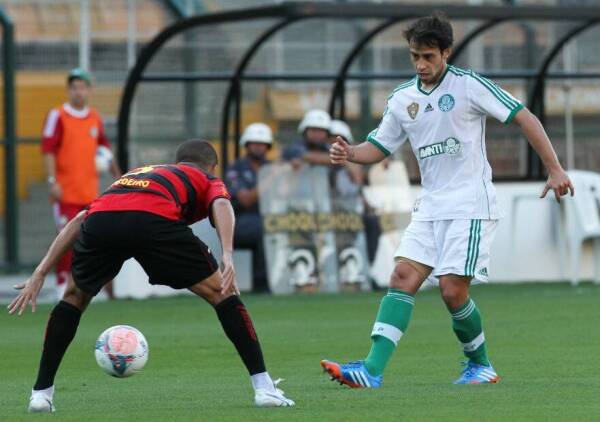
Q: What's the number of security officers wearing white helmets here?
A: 3